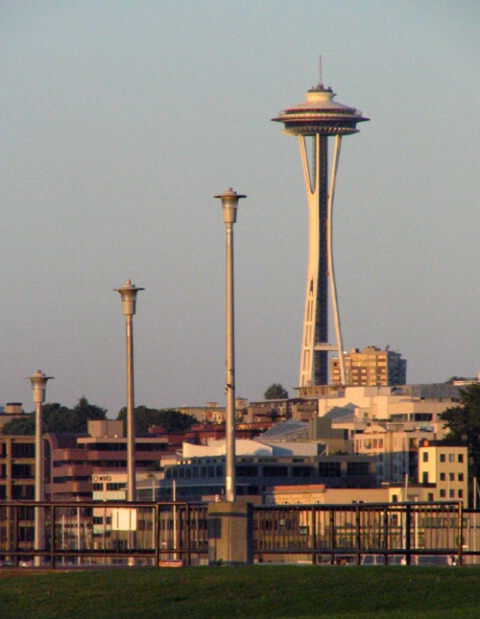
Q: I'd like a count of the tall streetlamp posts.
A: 3